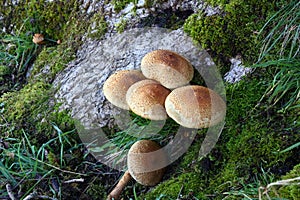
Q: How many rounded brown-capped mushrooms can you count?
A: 5